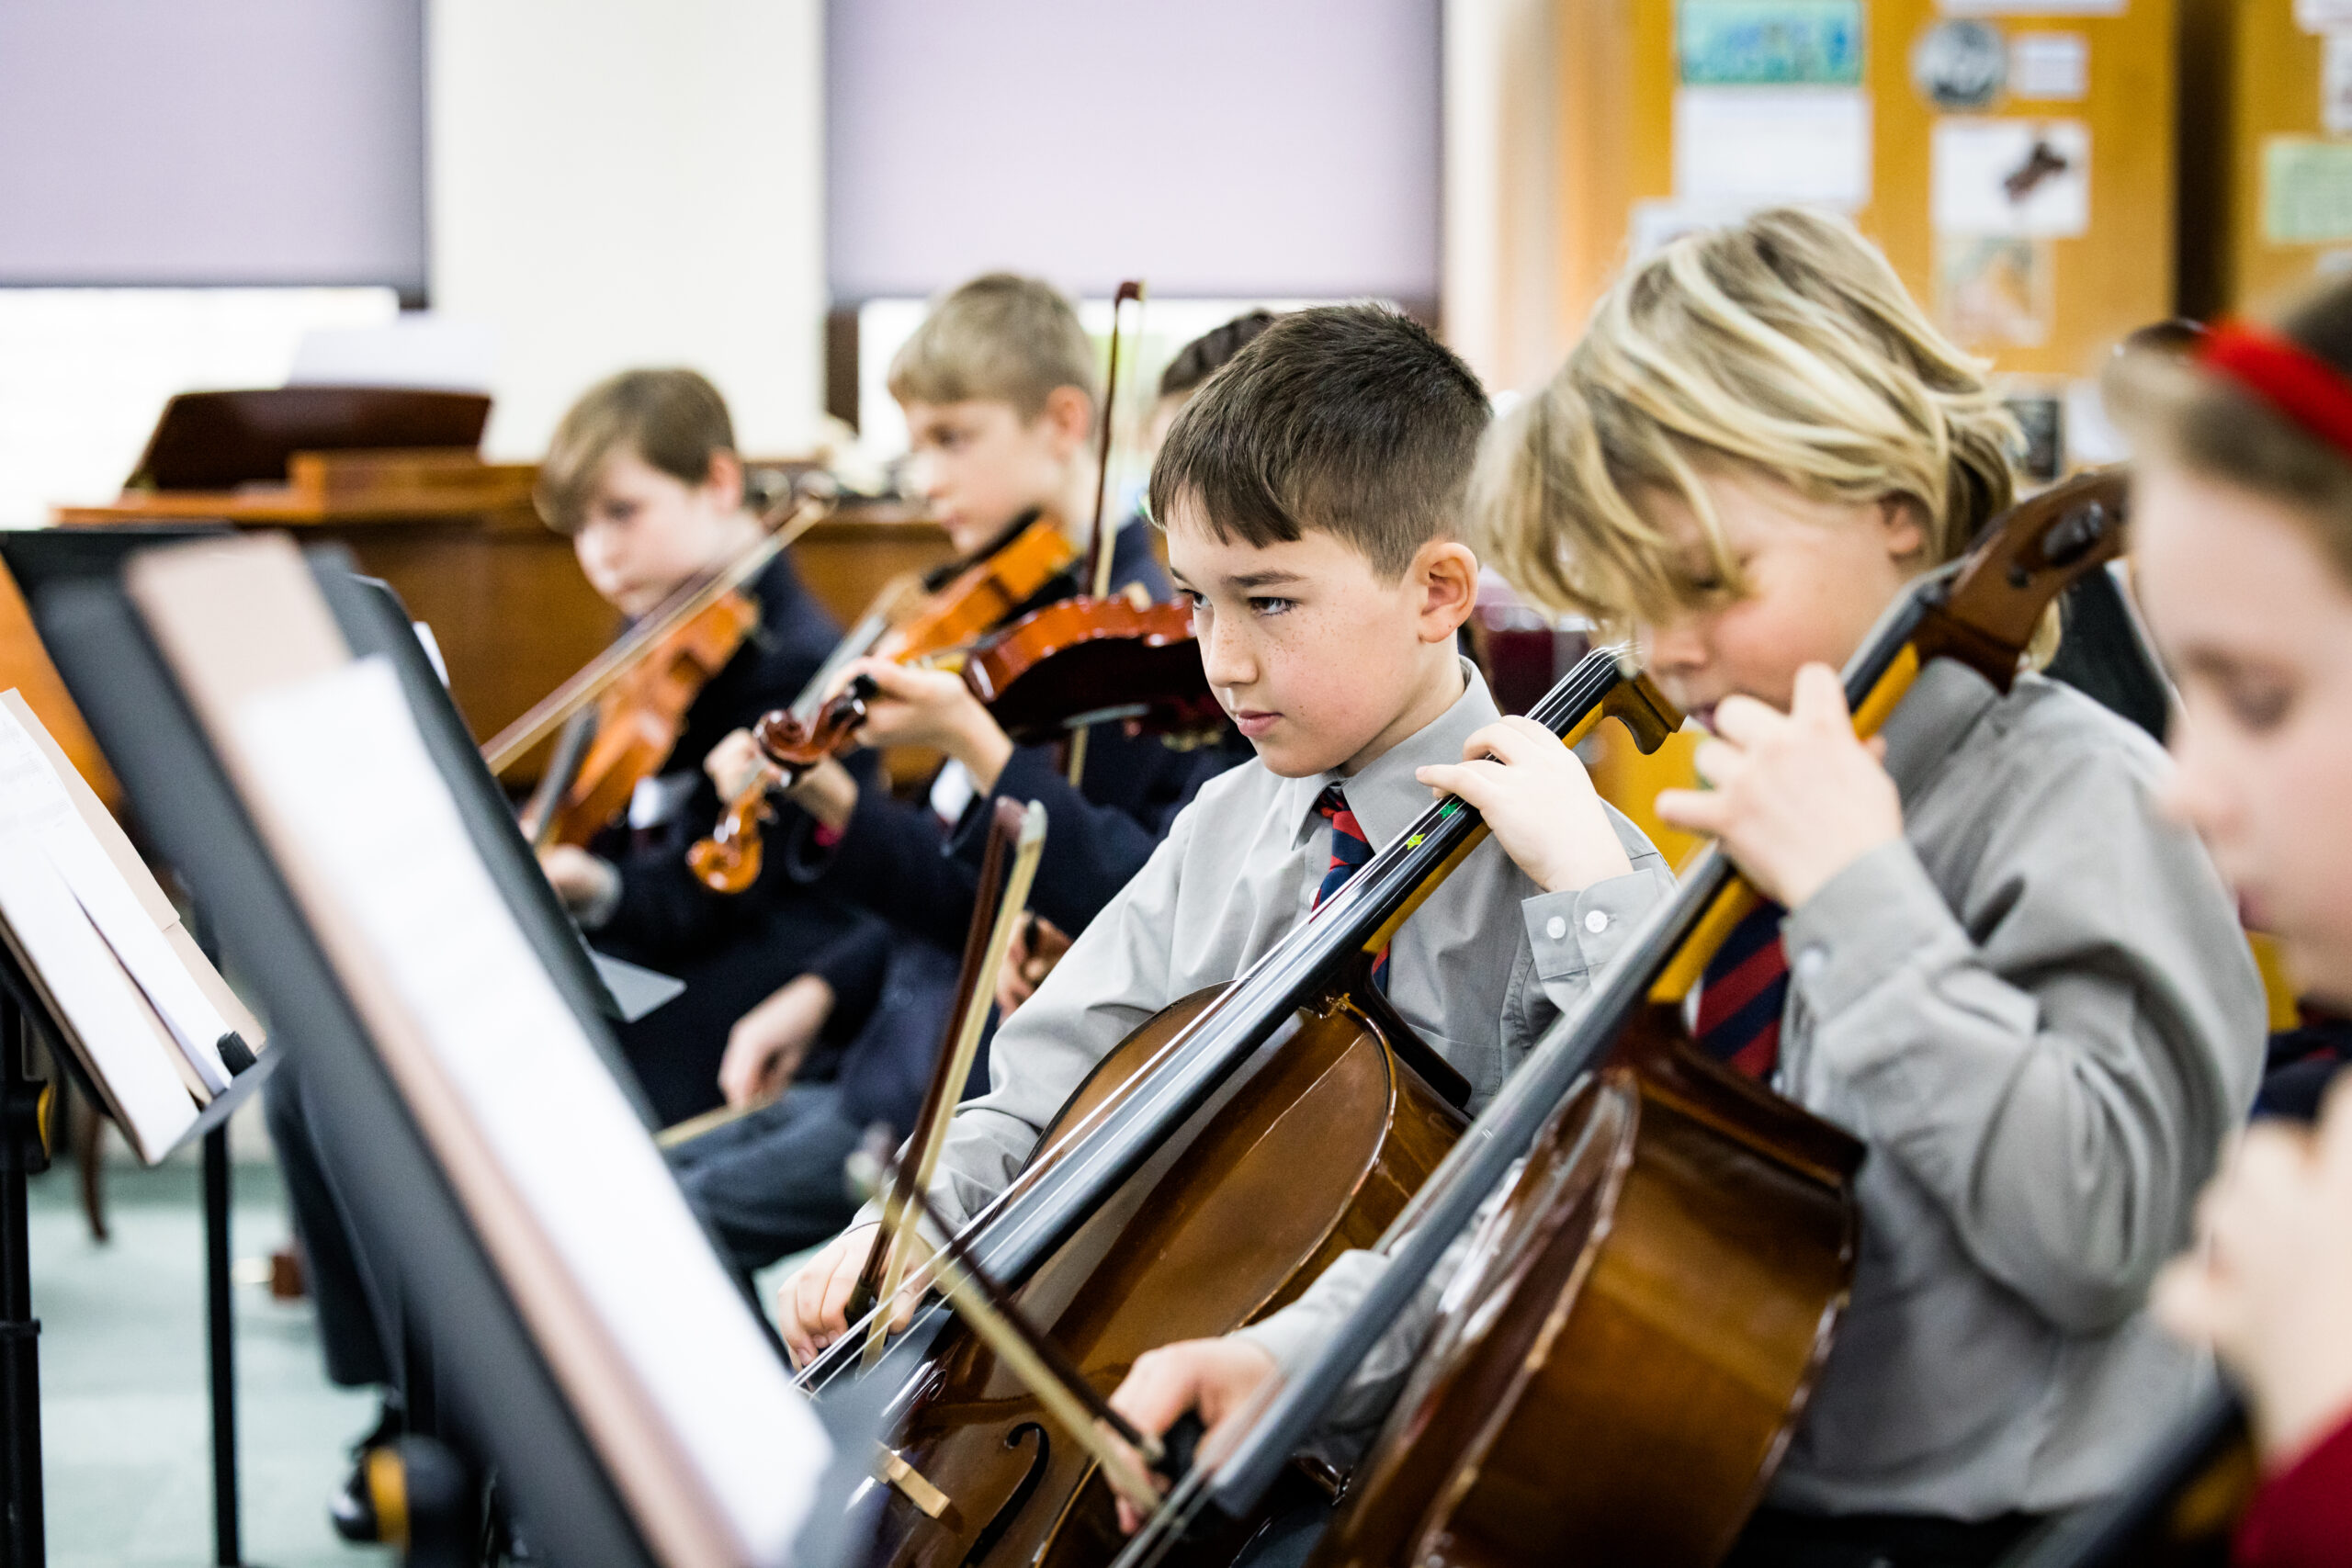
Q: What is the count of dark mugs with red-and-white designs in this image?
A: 0